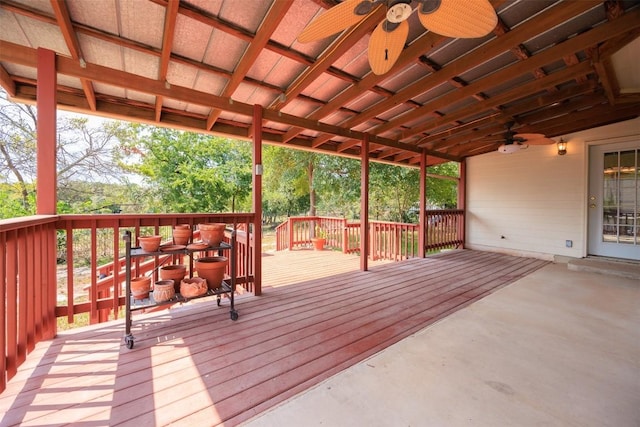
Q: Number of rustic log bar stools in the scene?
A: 0